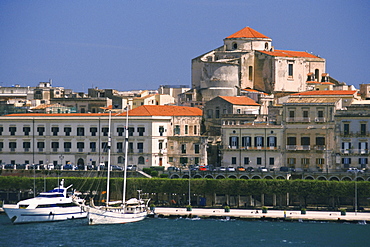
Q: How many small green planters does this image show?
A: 6